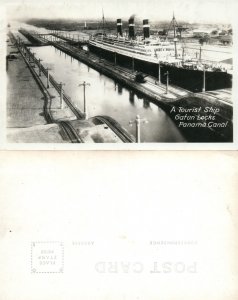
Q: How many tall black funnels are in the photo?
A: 3